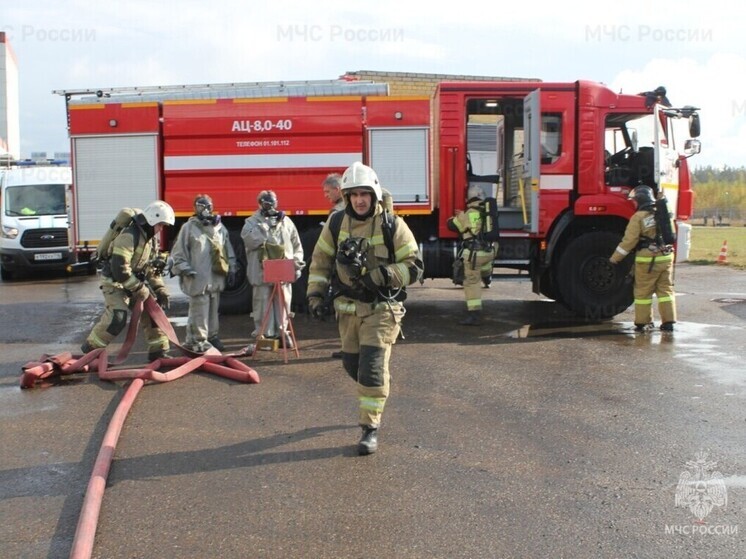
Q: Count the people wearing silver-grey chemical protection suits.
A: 2